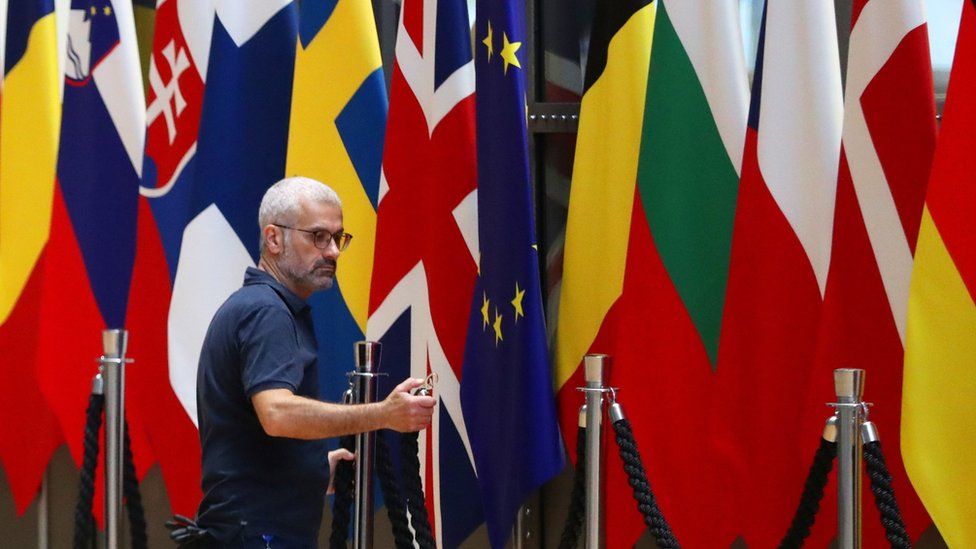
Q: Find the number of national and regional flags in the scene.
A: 12